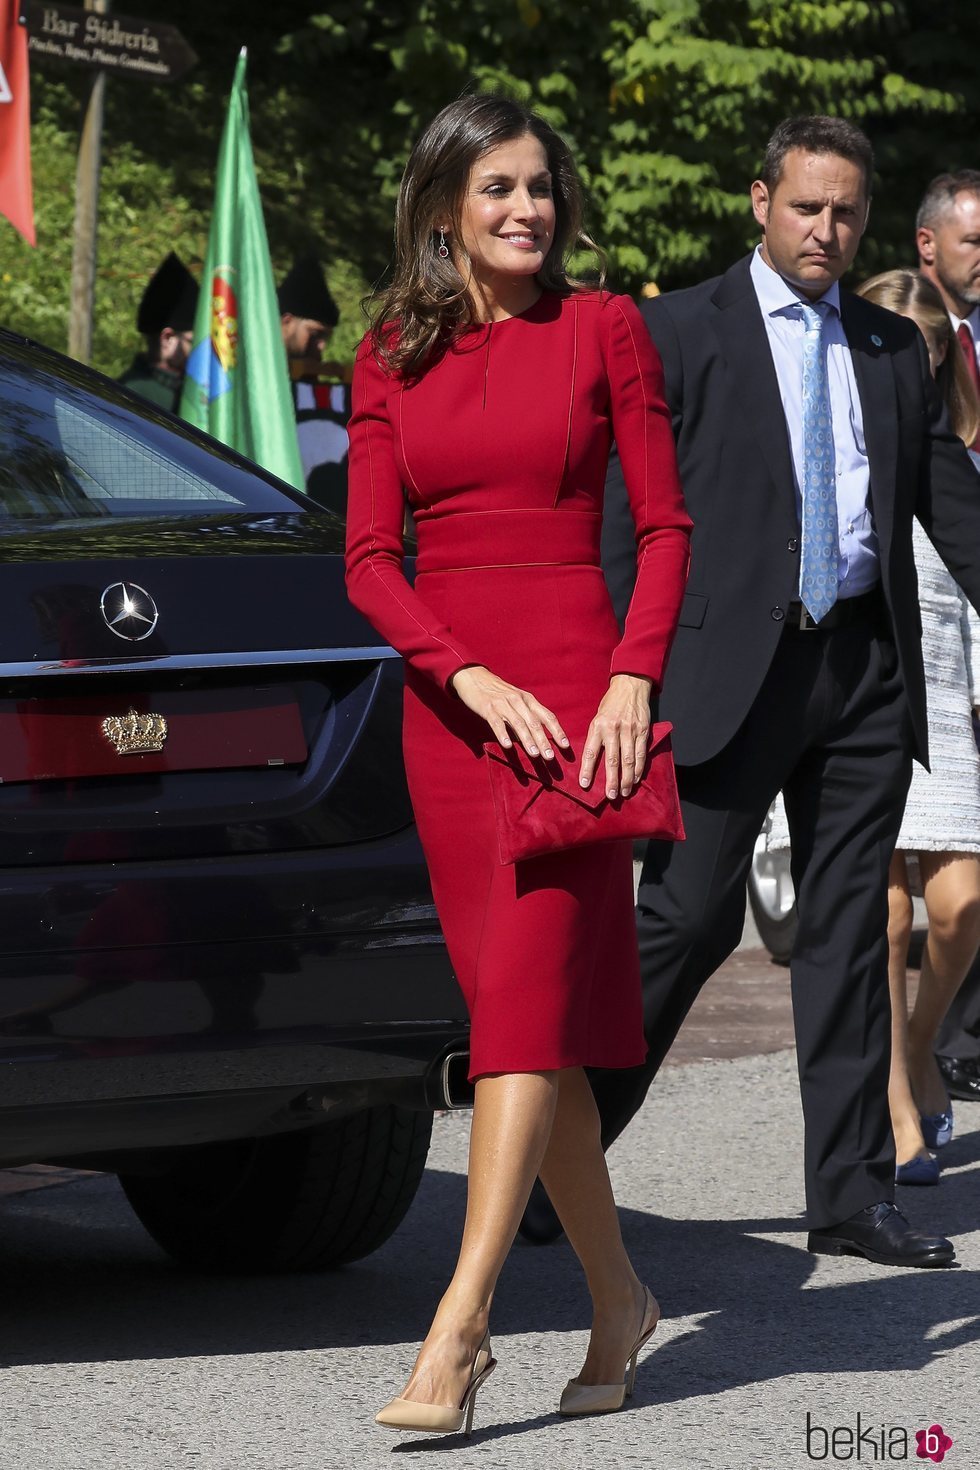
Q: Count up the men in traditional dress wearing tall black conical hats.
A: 2